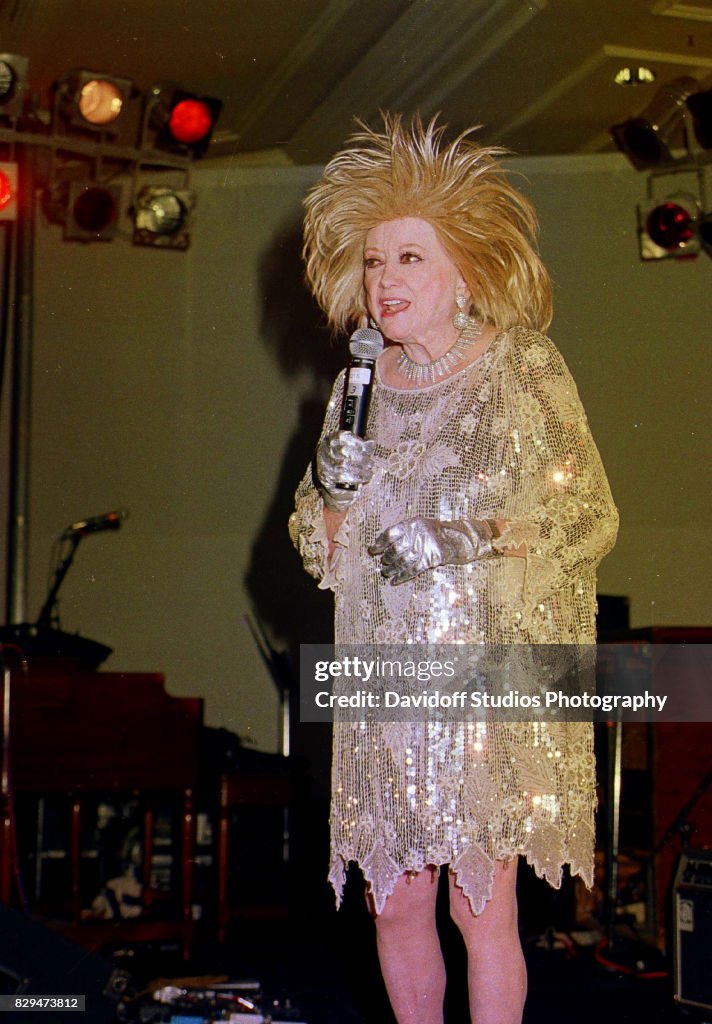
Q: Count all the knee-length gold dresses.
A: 1